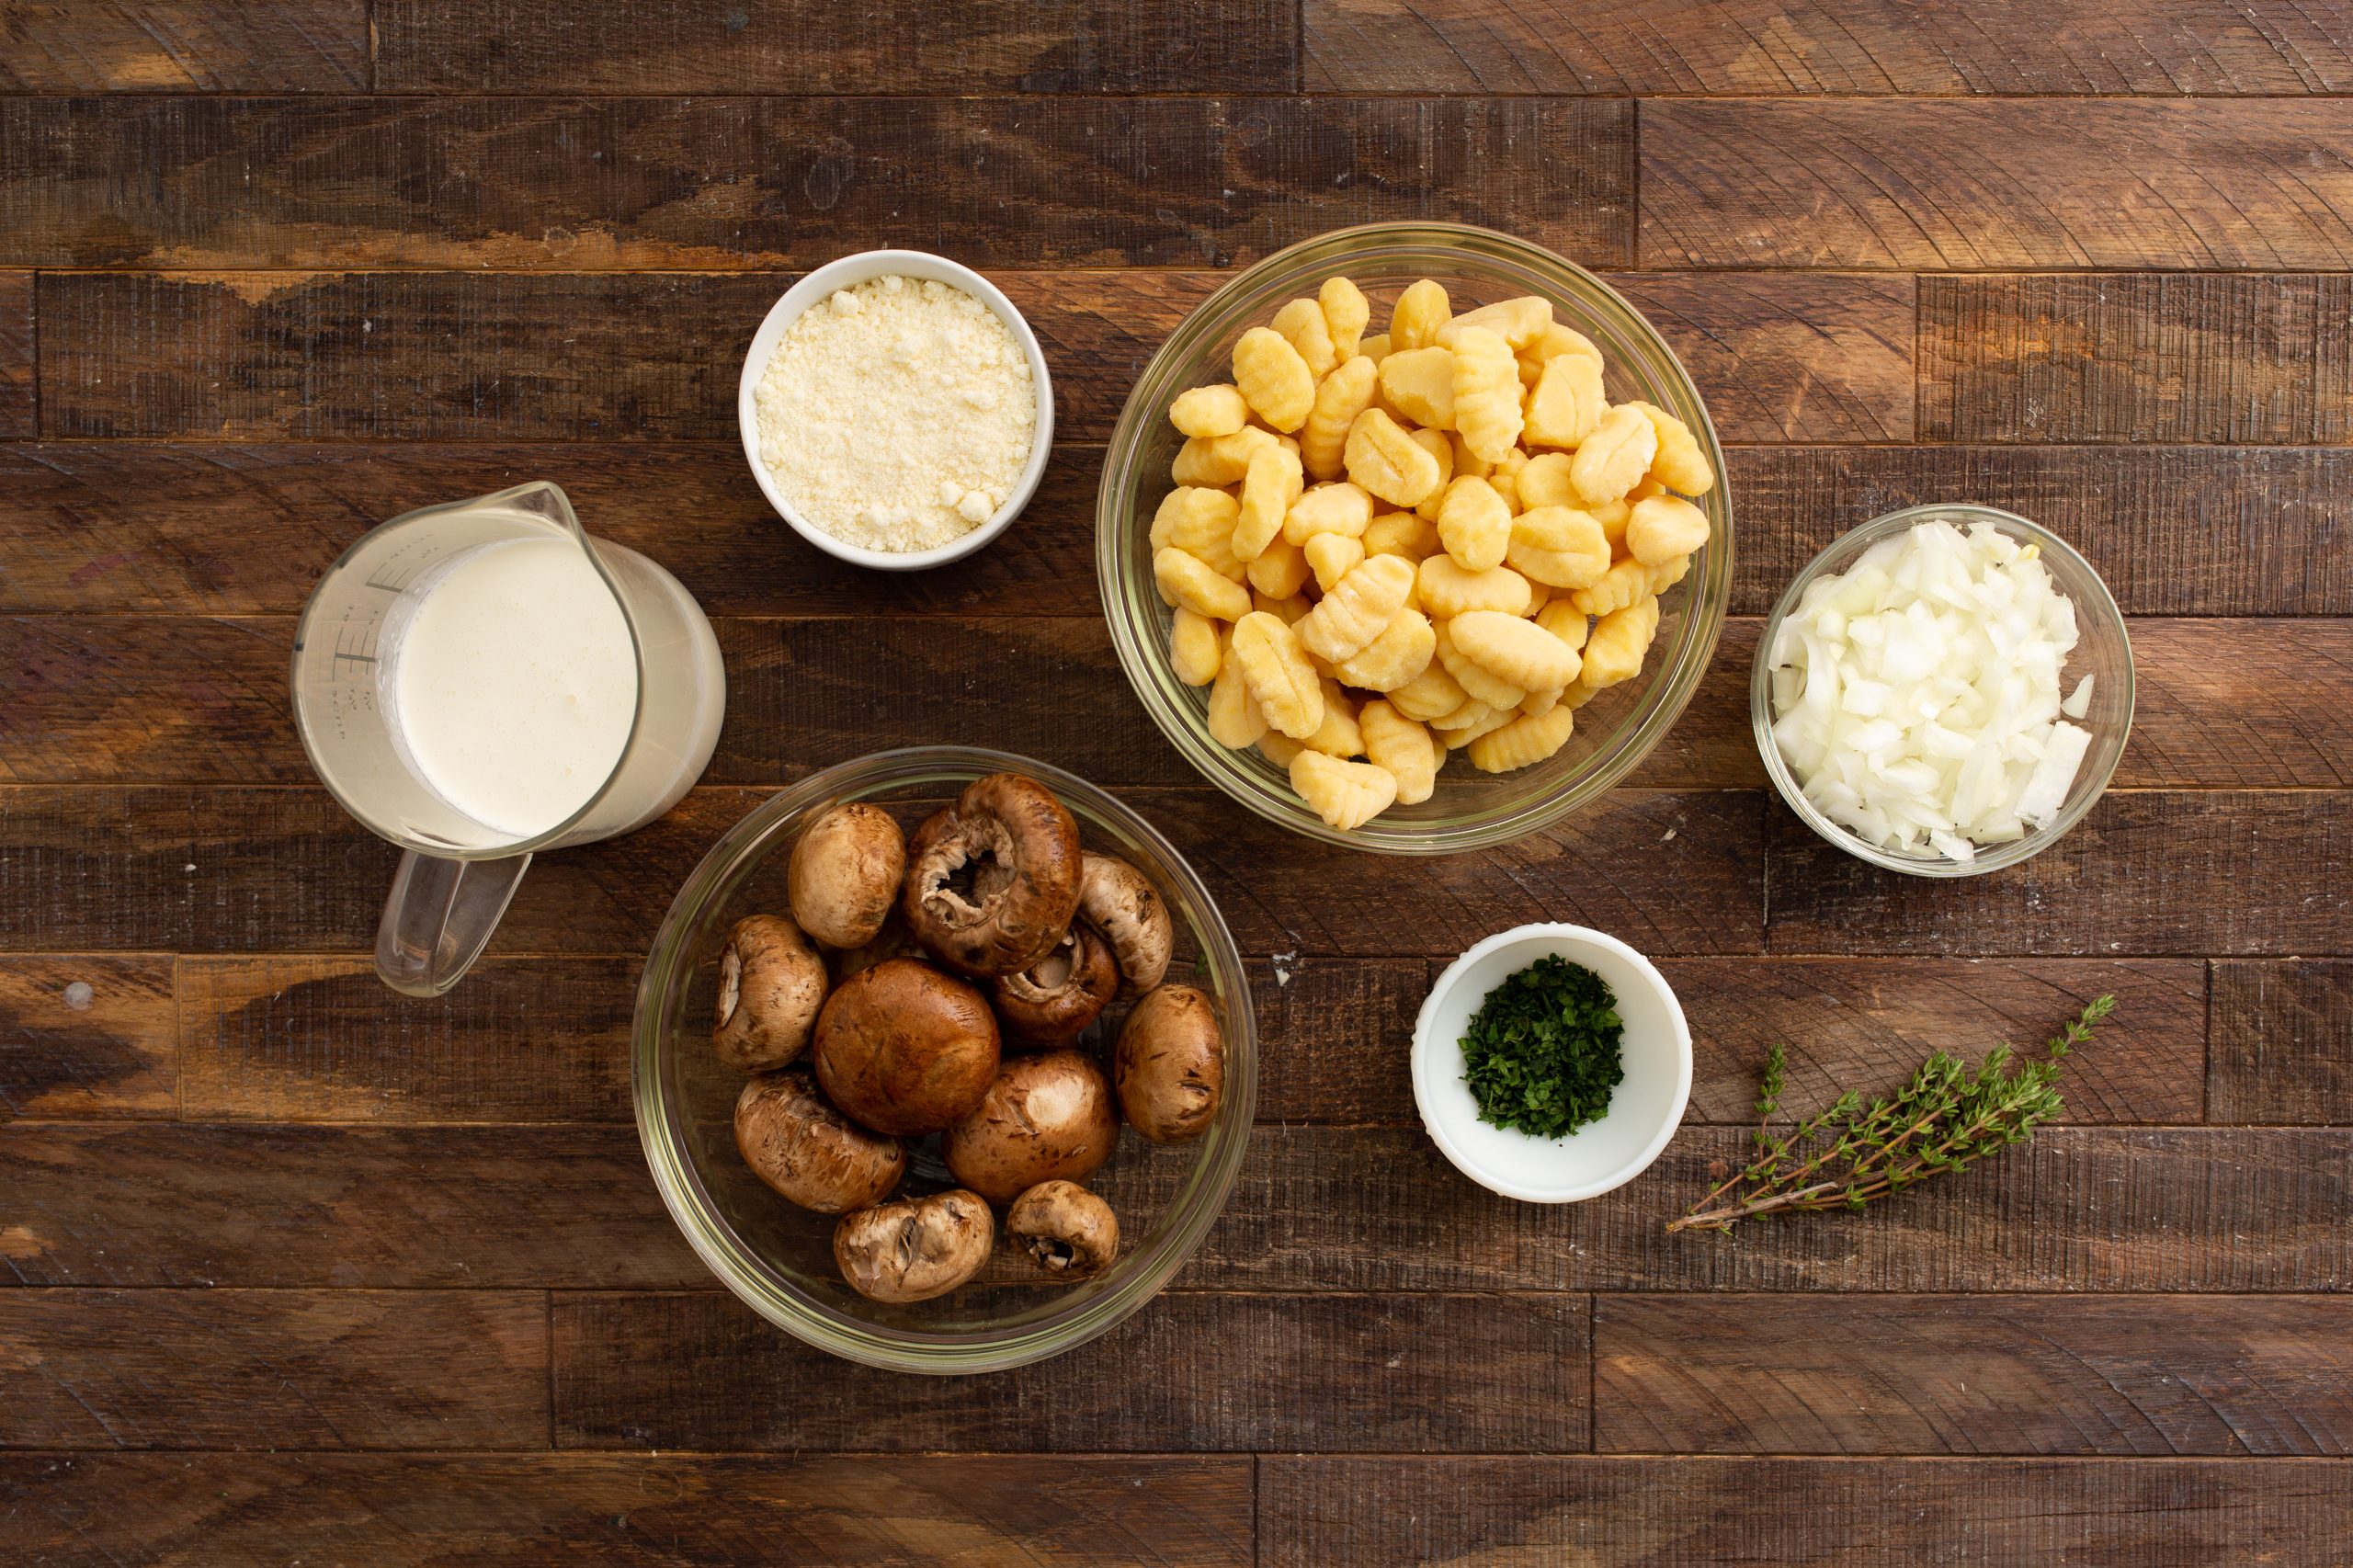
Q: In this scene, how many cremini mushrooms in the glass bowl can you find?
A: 11